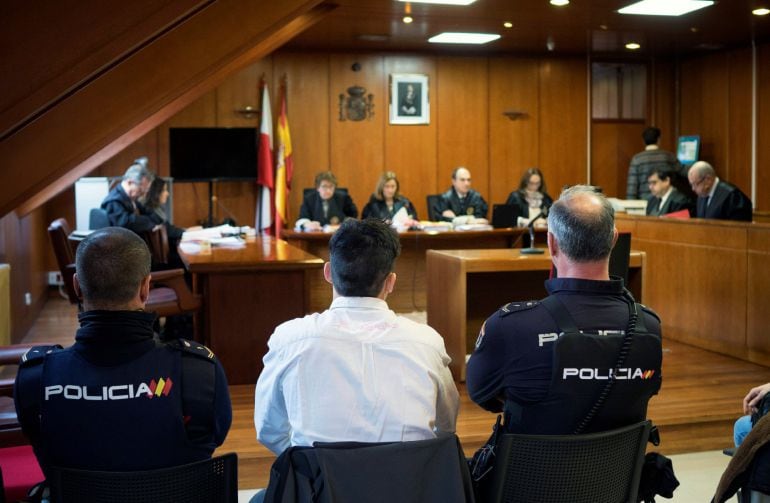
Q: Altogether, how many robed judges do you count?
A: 4